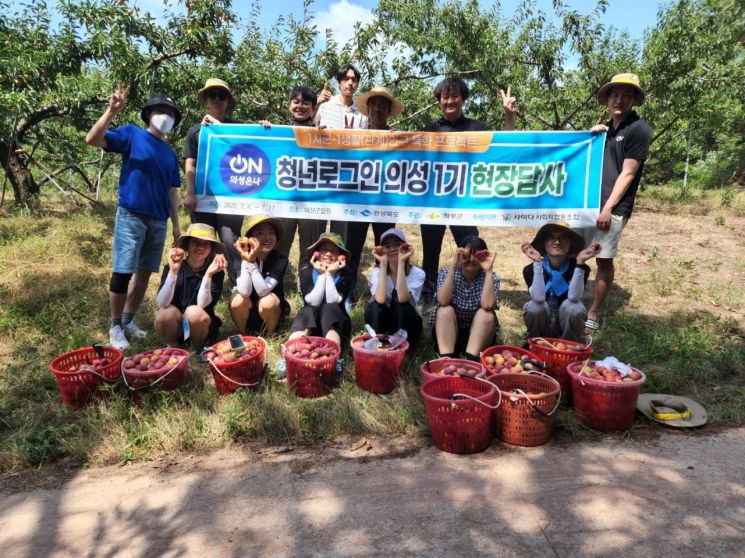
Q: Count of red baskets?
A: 11